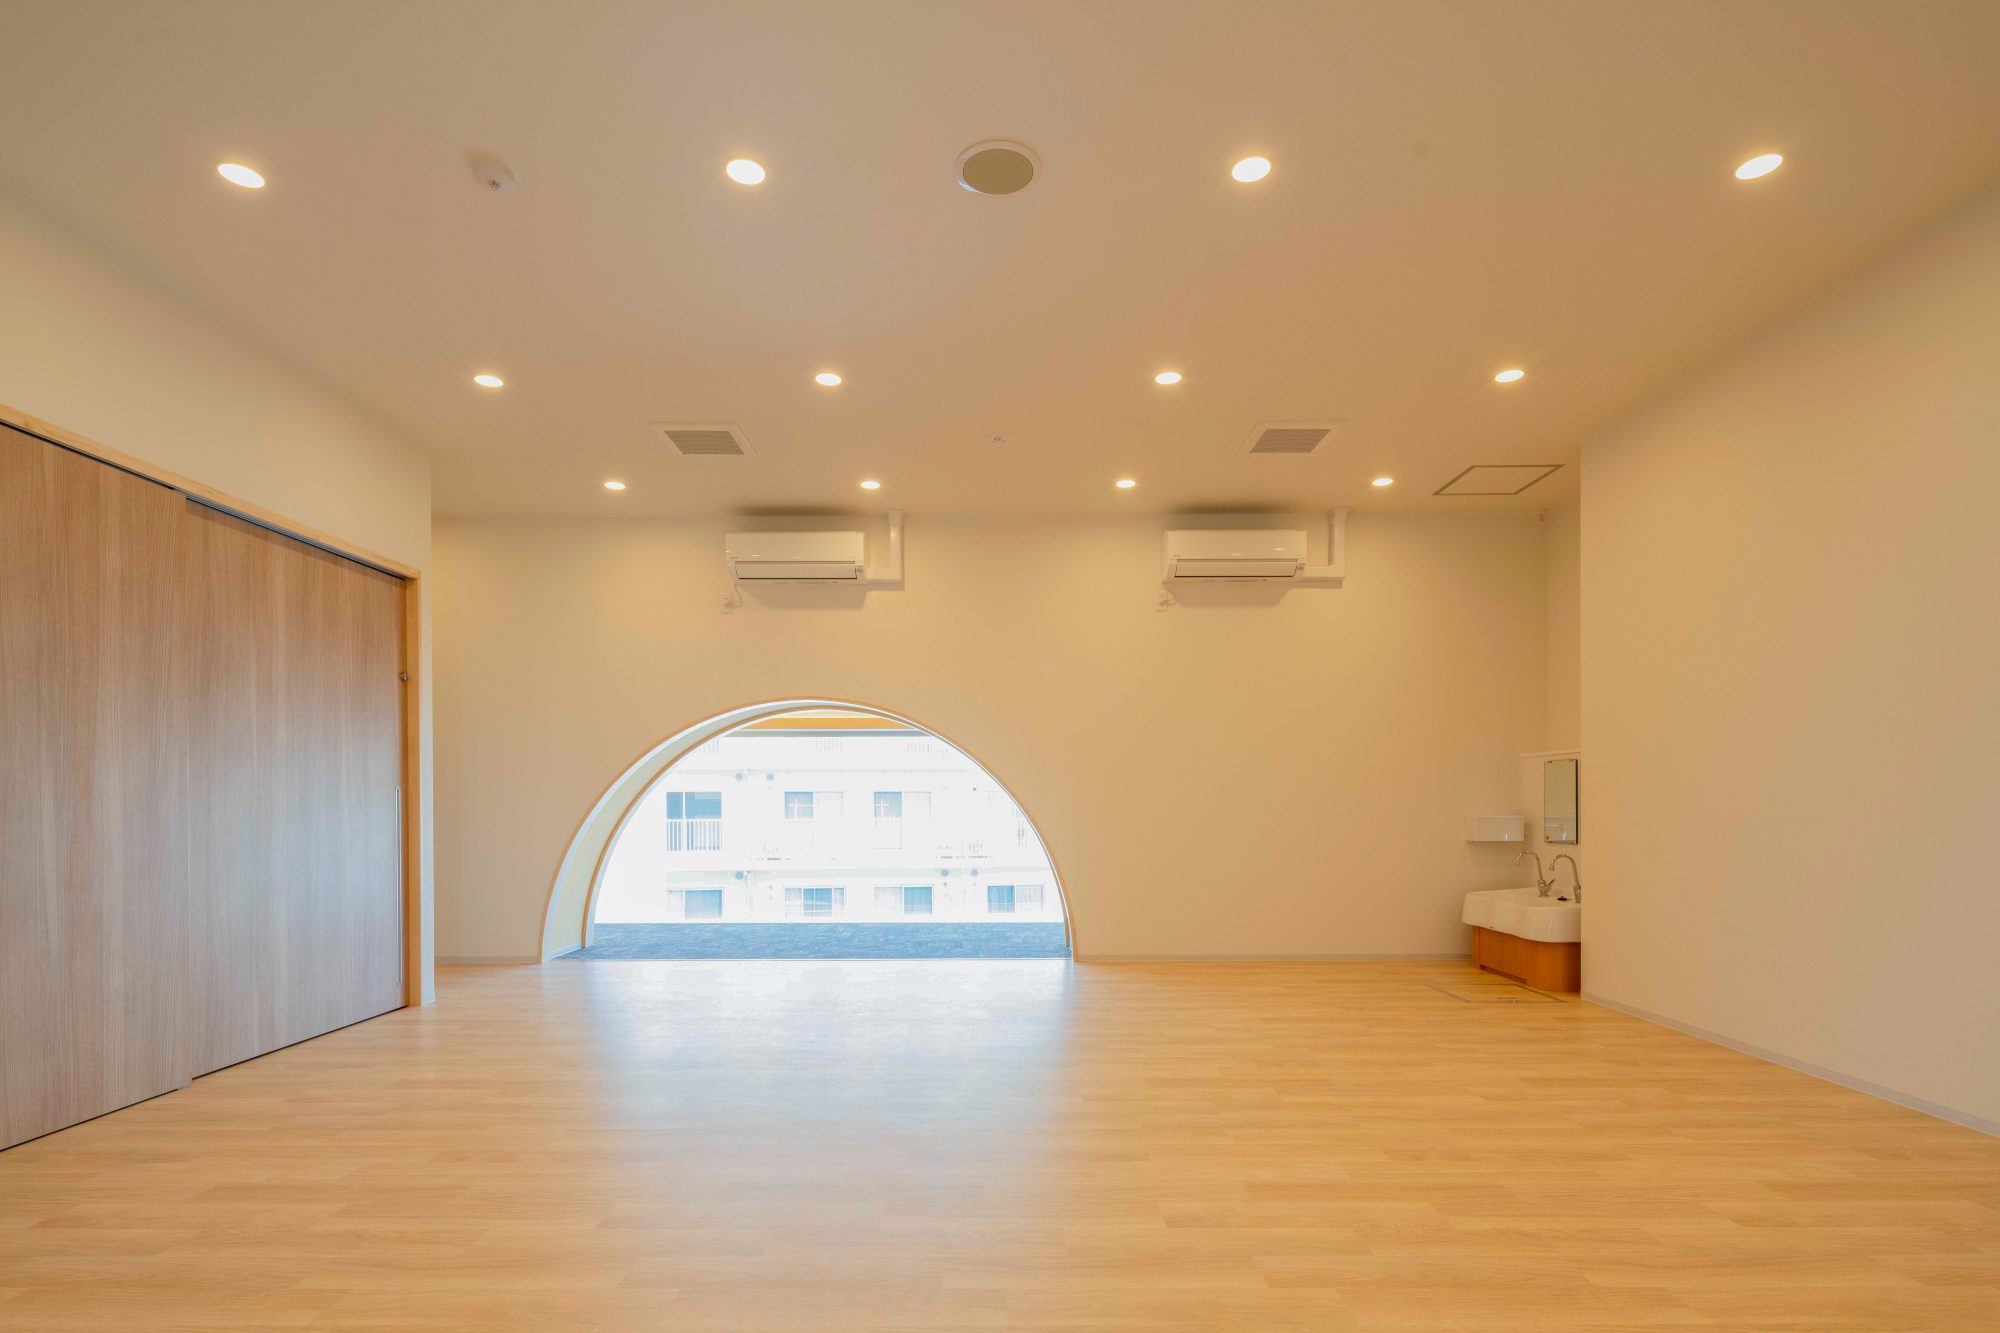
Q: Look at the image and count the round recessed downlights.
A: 12